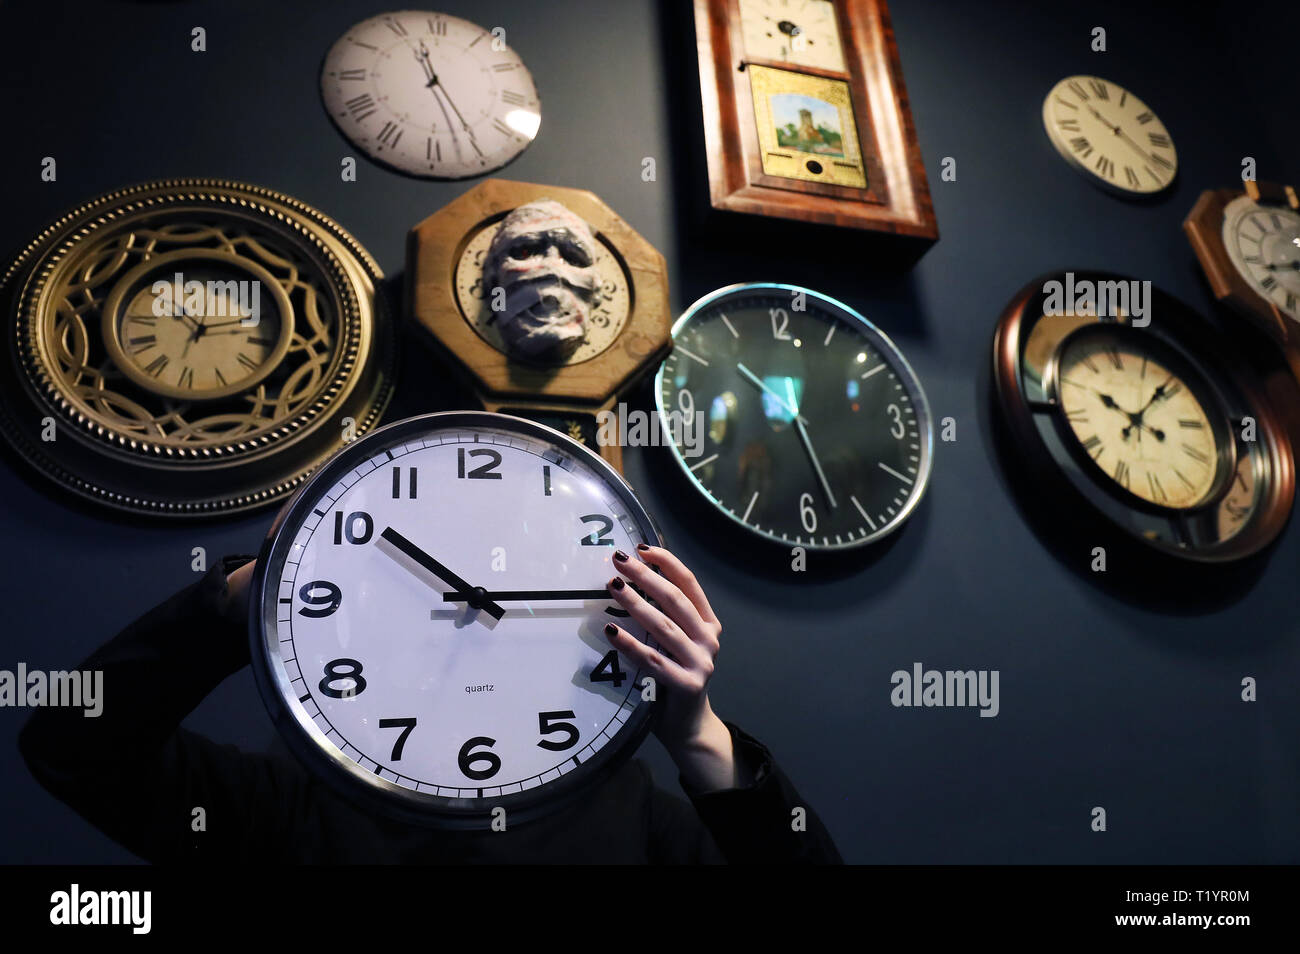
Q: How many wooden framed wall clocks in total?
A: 3